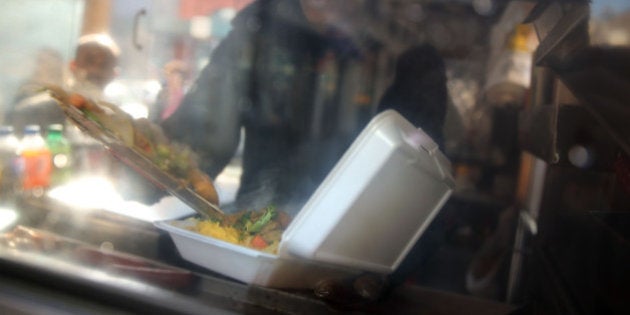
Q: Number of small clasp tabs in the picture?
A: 1